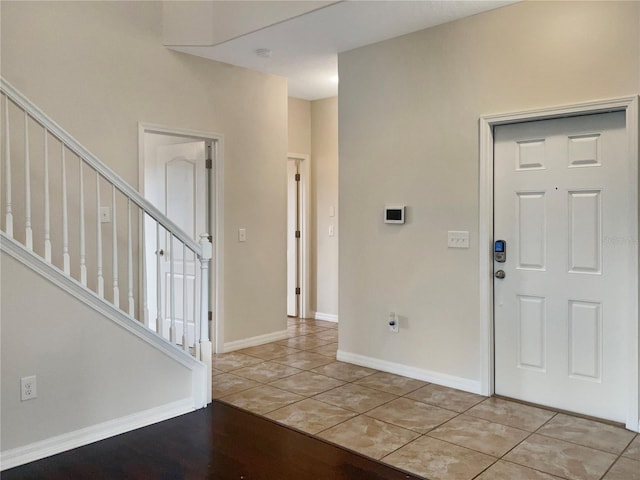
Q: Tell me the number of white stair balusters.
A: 13